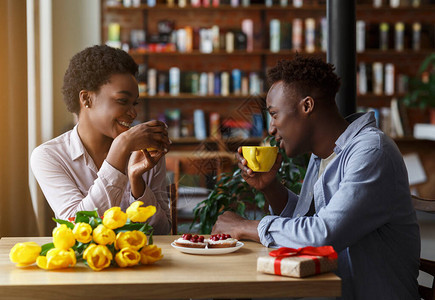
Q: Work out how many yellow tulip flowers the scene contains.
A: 11